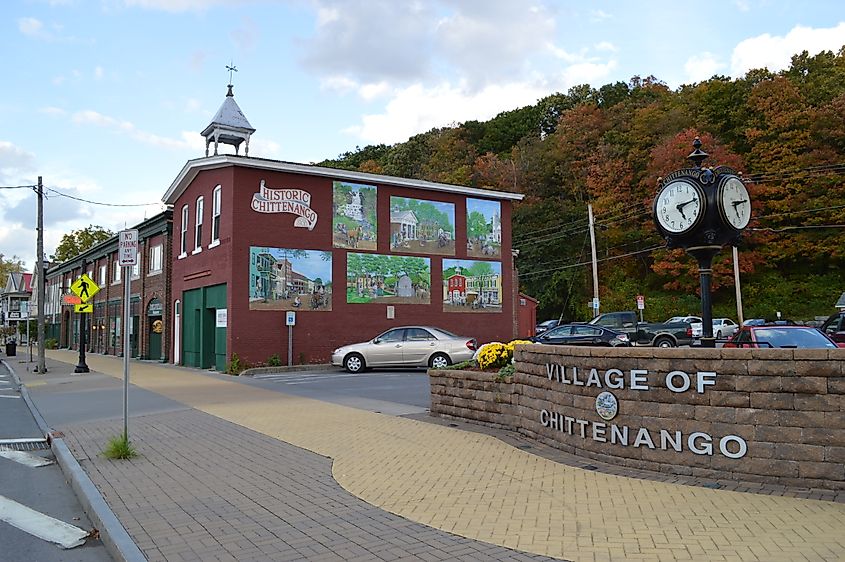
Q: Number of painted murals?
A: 6